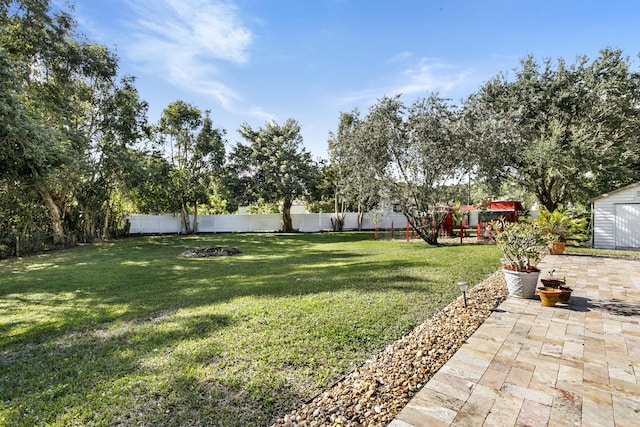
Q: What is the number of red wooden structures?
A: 1